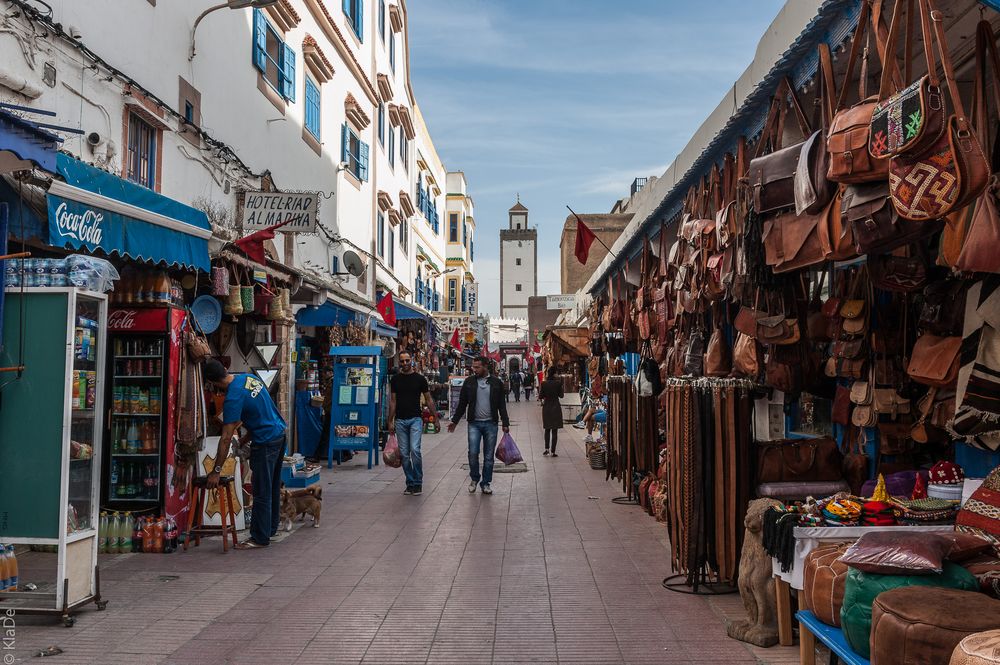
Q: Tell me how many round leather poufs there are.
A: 4